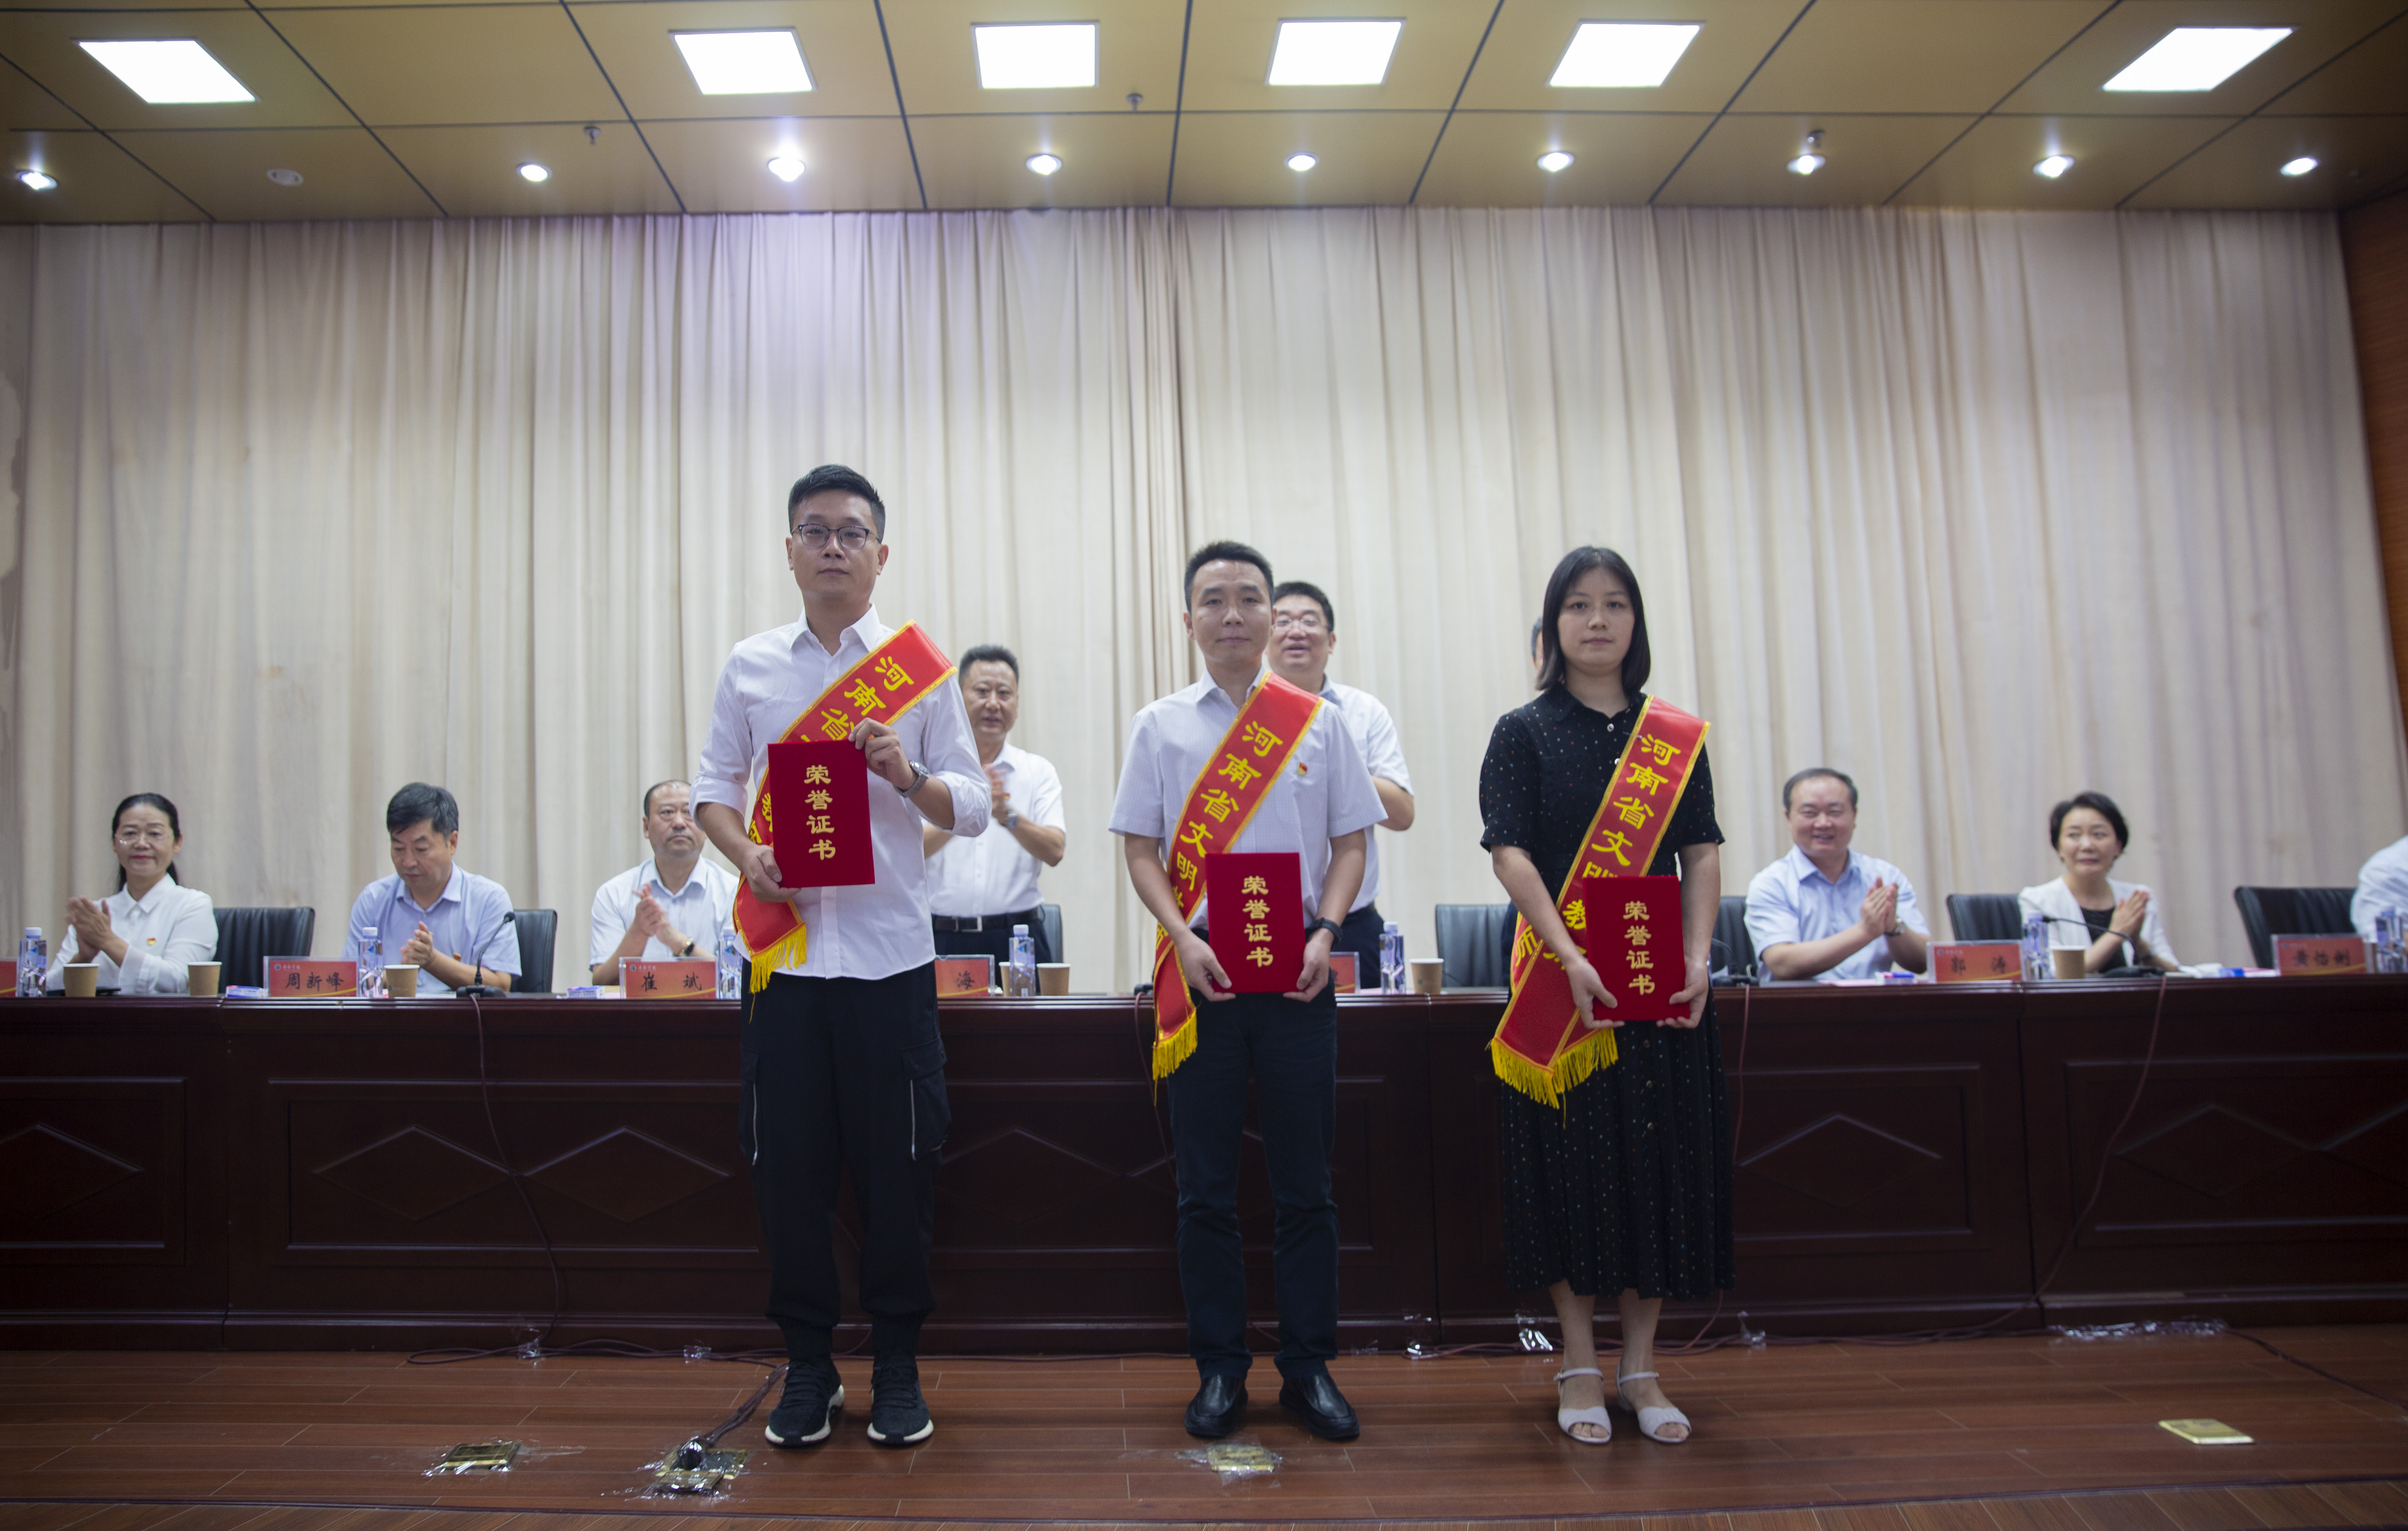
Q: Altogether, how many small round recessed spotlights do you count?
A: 9